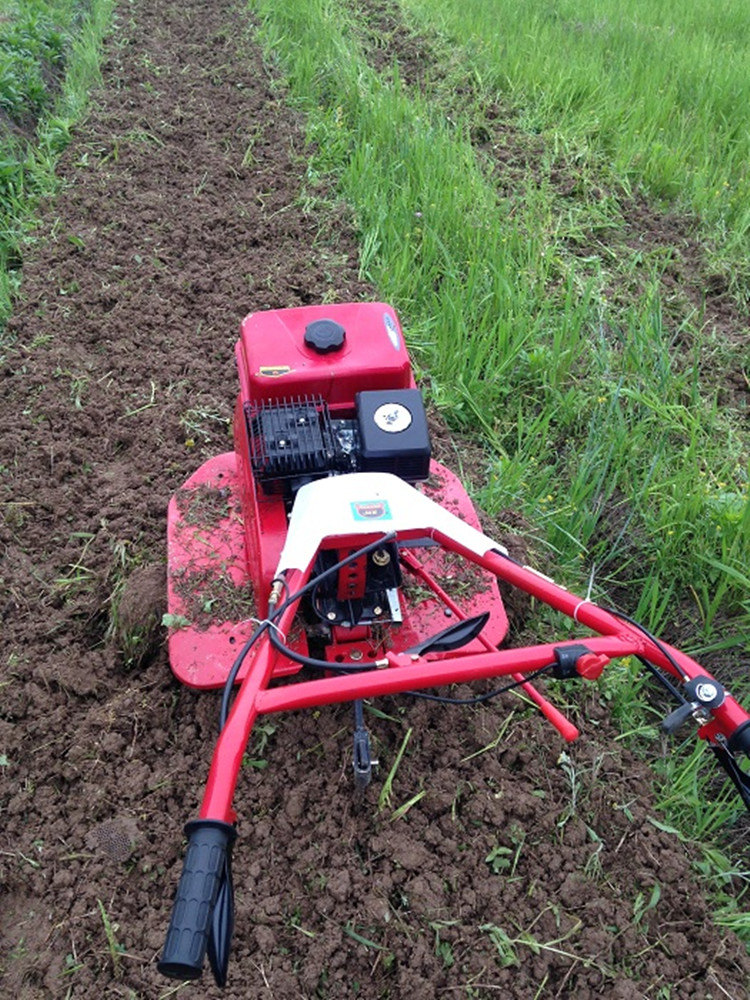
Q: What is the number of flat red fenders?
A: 2